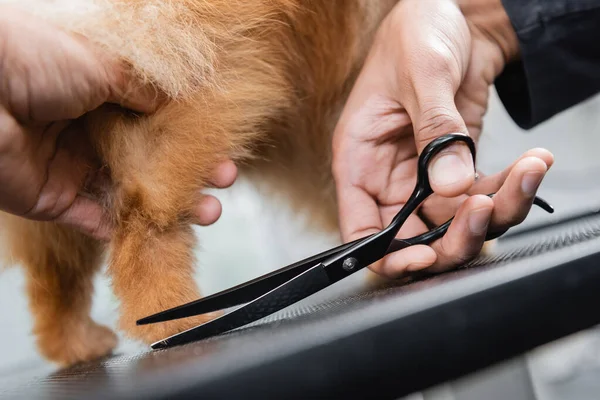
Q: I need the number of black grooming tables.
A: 1